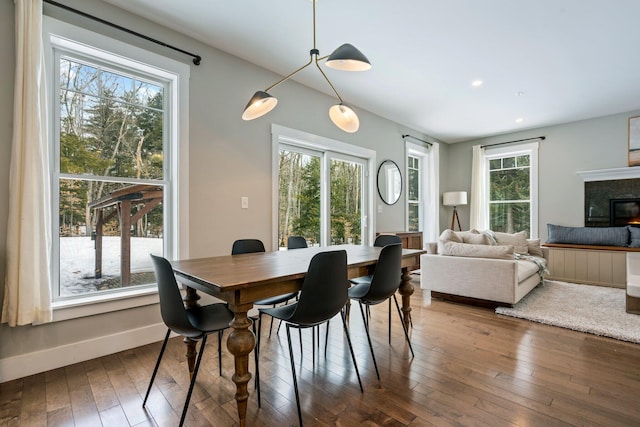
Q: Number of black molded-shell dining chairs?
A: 6